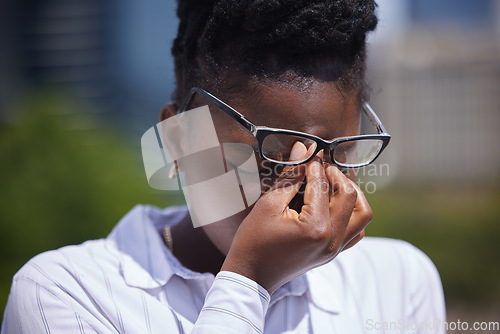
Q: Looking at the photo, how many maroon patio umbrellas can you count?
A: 0